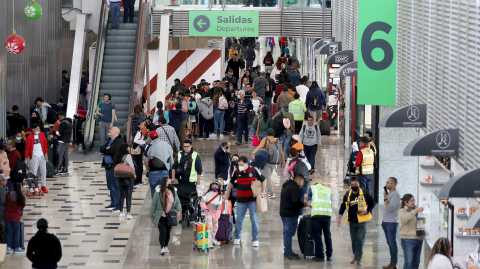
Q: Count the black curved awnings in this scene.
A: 7